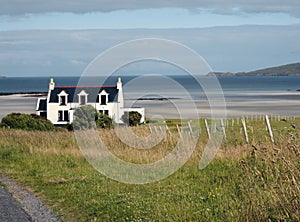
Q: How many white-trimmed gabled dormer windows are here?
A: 3